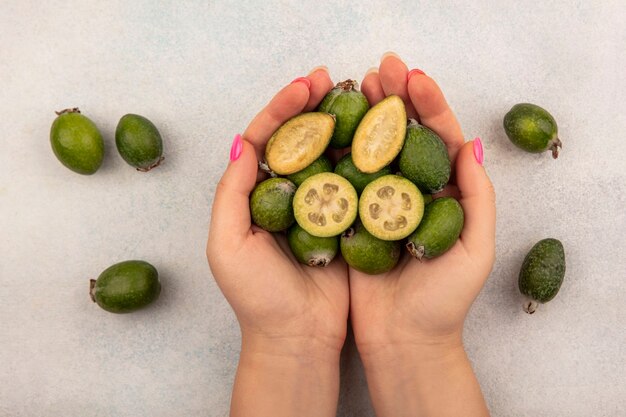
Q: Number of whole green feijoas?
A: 13